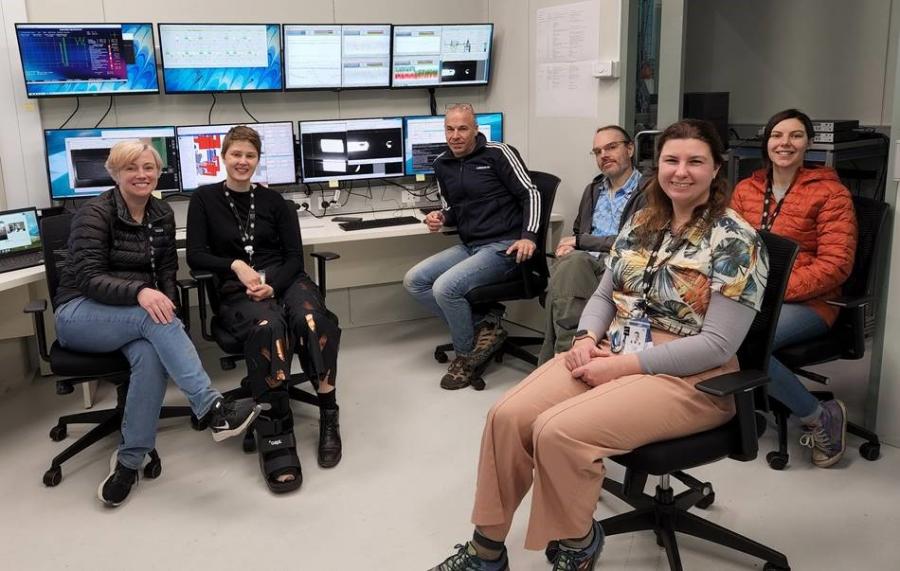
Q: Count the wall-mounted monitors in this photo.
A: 8